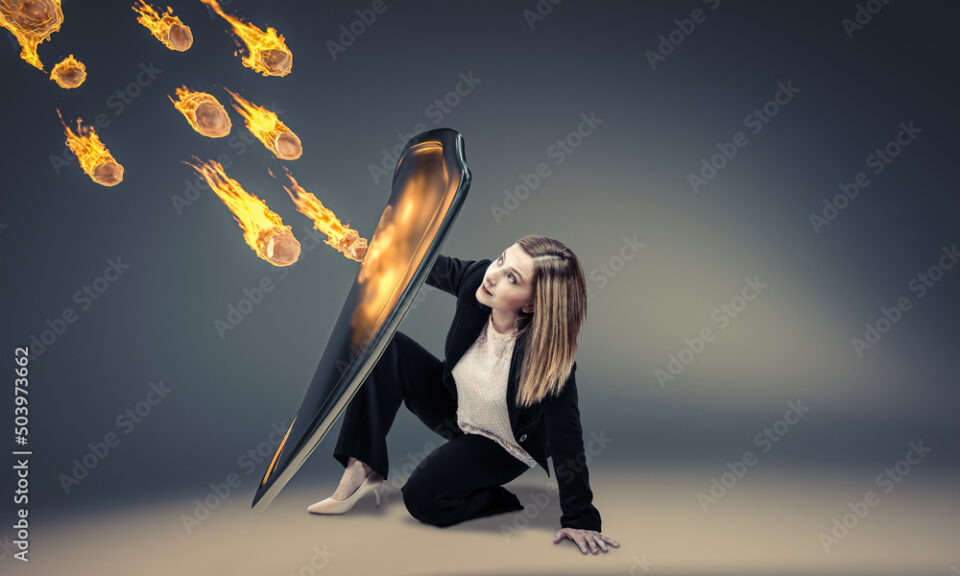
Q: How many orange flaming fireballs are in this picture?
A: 9